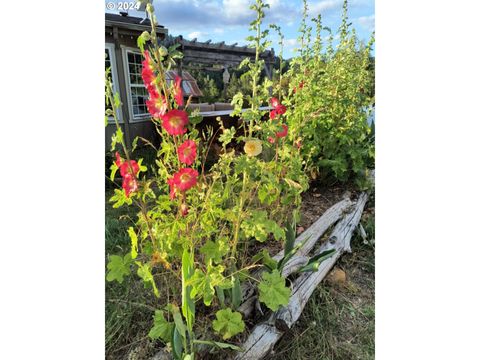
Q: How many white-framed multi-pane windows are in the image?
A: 2